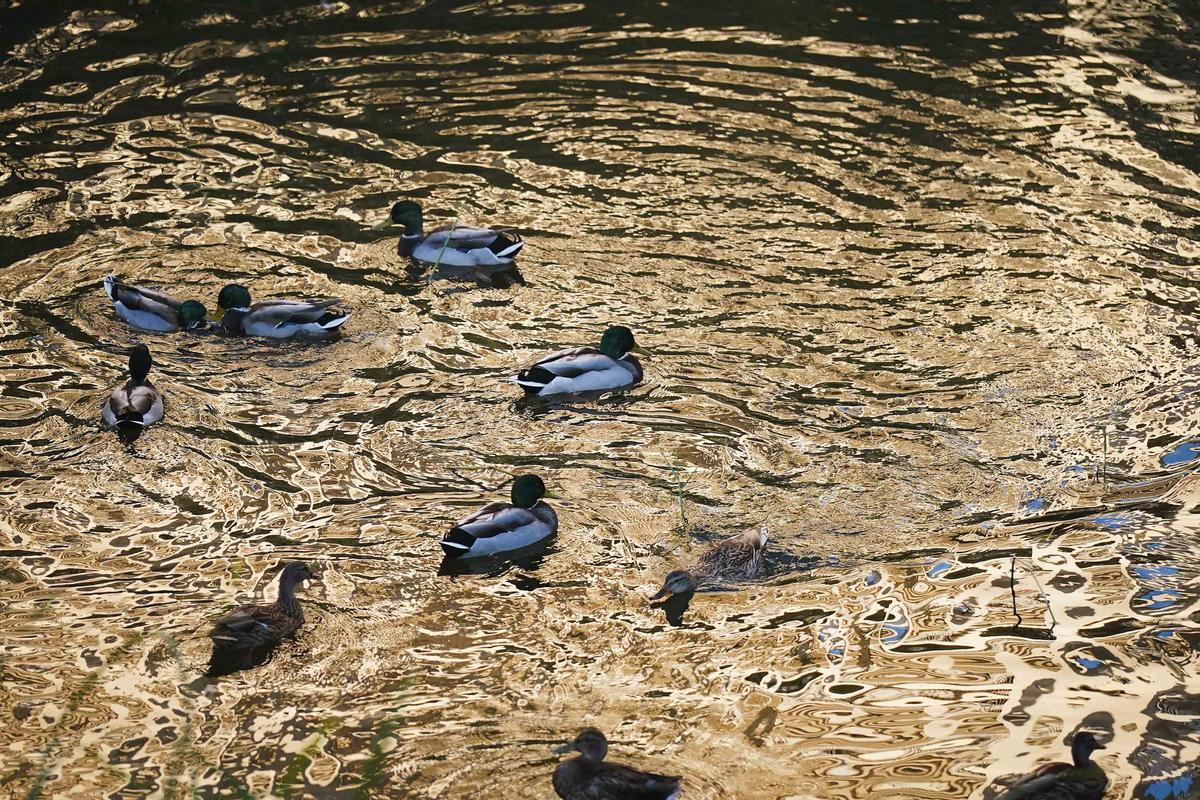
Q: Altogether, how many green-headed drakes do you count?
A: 6